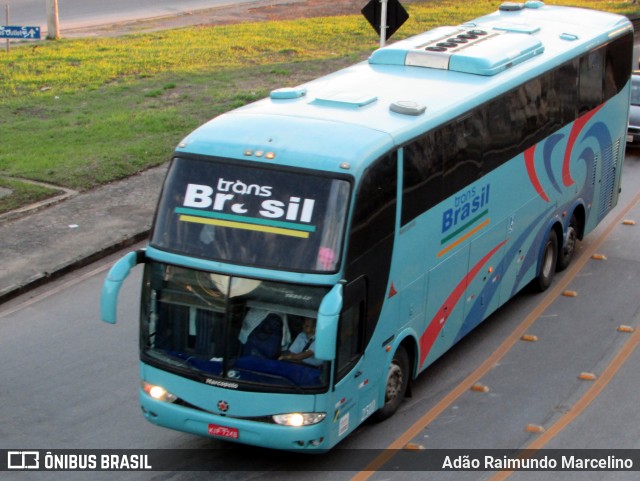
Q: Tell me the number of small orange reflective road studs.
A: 9